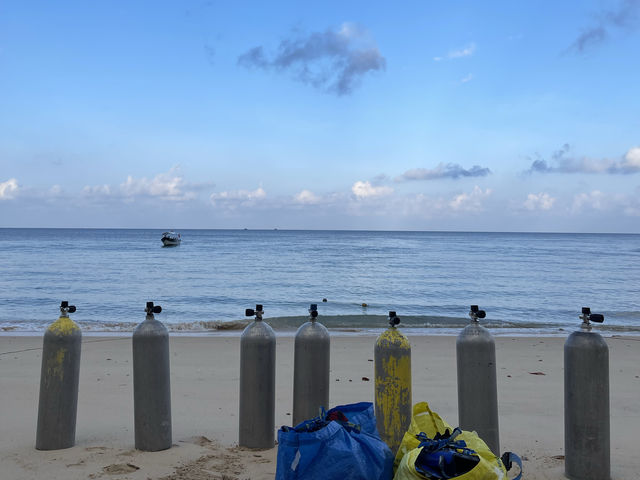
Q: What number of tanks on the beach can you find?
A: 7